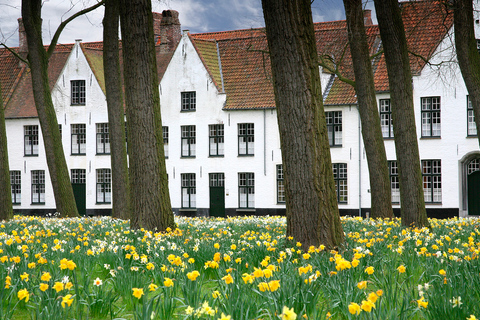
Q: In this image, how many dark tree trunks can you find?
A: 8